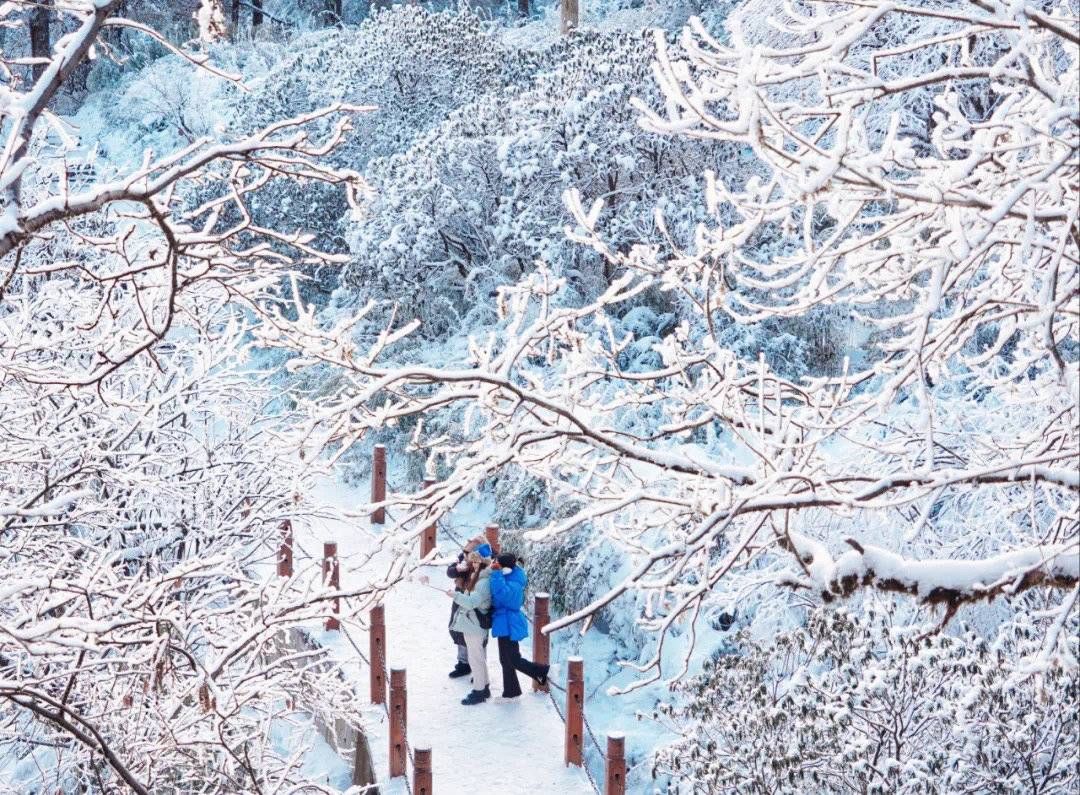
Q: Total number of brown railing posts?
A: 11